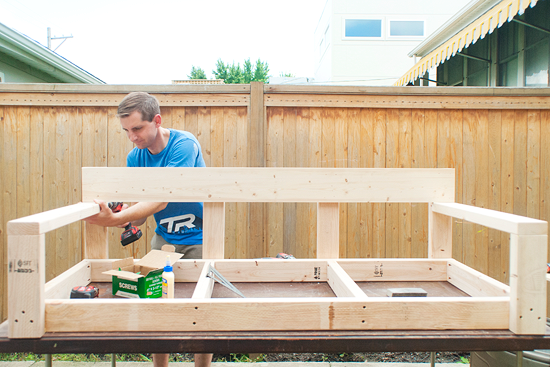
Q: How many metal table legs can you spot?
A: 4